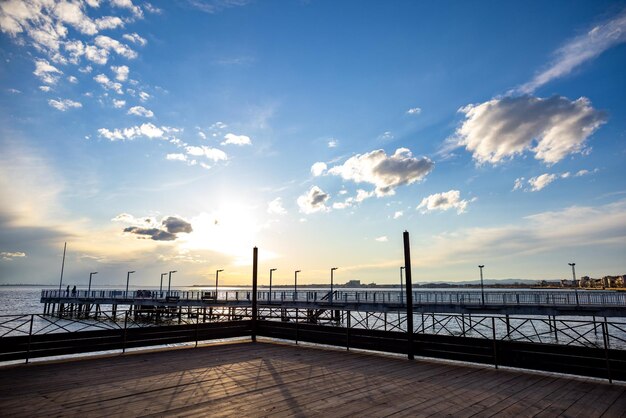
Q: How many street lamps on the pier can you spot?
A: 11